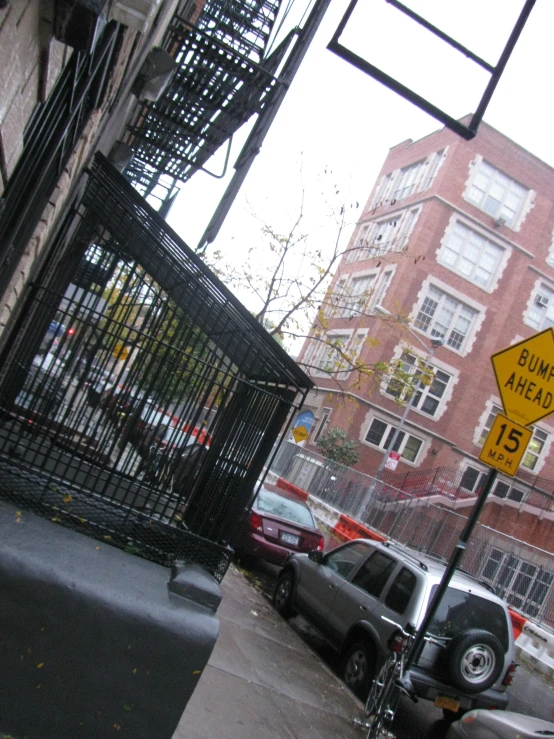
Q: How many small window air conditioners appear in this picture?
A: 2